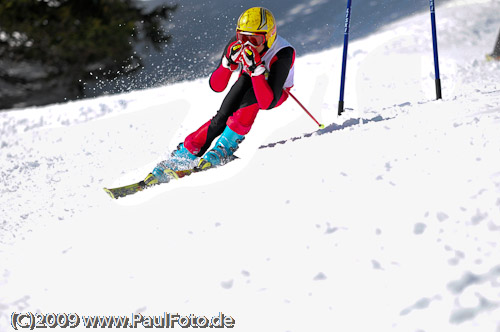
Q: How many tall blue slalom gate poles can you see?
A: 2